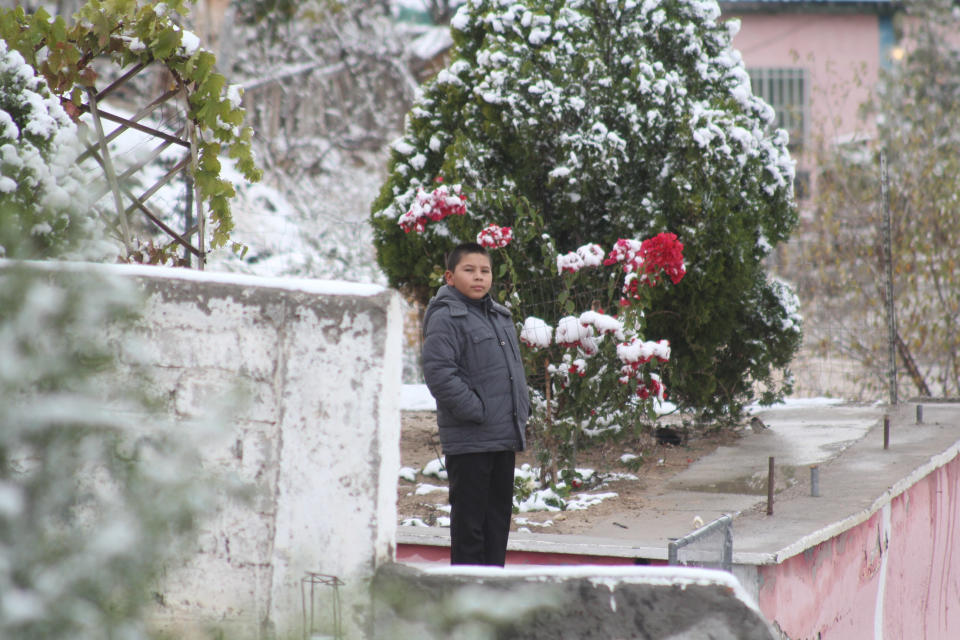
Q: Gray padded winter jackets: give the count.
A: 1